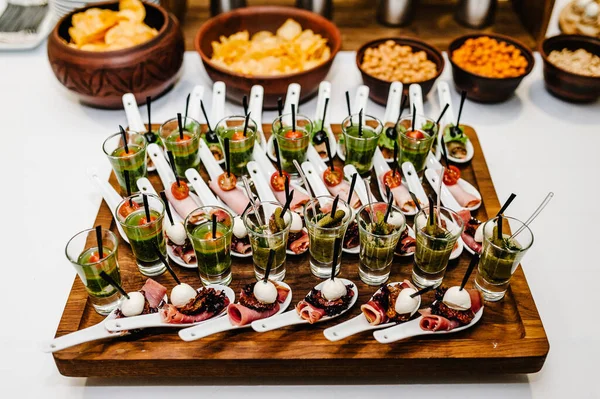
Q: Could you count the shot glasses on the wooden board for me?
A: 14